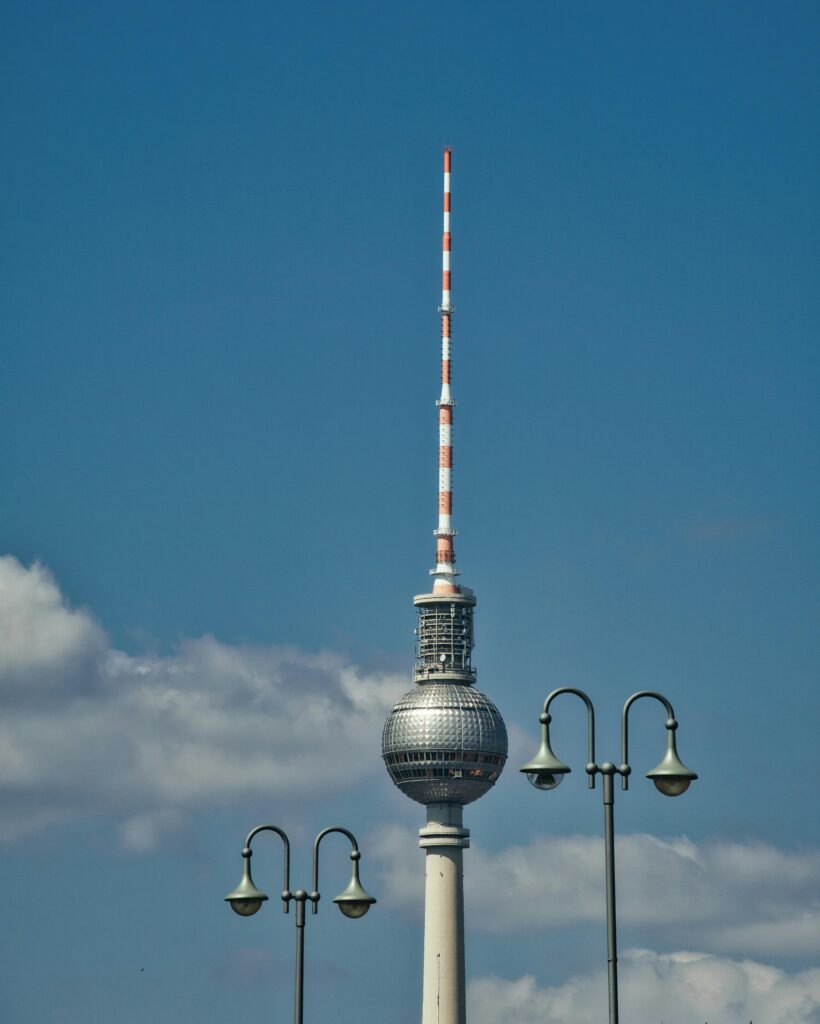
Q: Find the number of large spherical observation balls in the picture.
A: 1